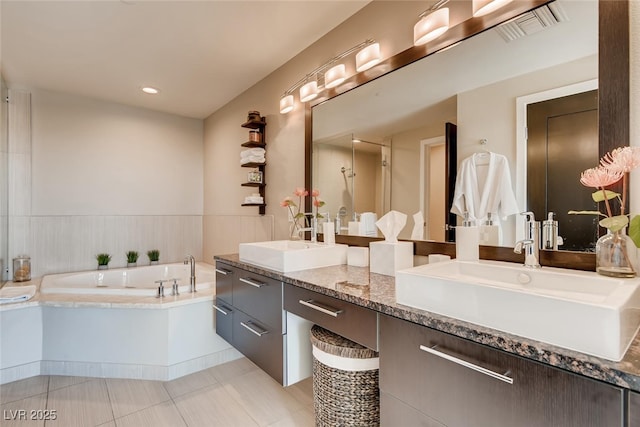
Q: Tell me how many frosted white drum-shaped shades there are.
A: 6